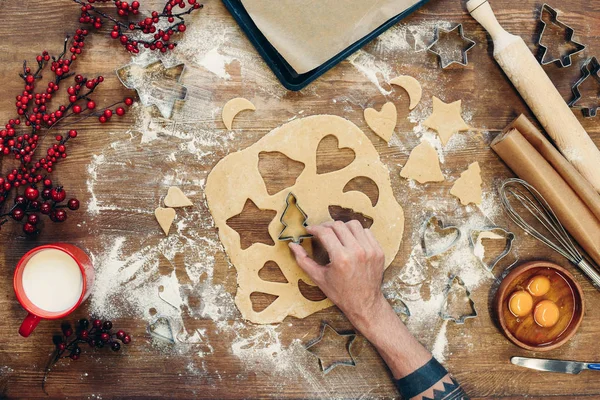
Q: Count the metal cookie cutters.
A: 11